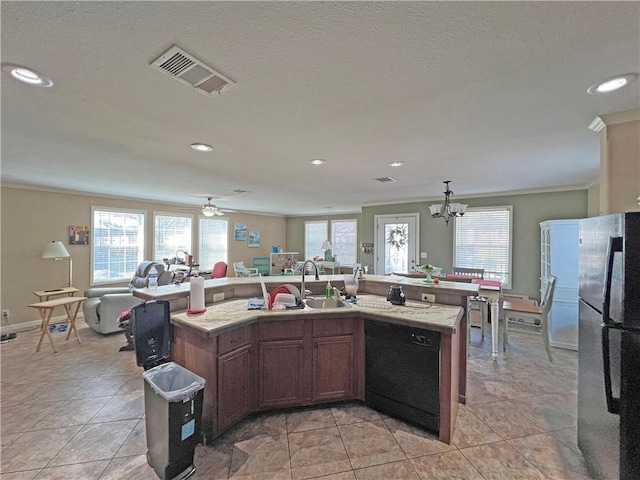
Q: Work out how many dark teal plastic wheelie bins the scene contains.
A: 0